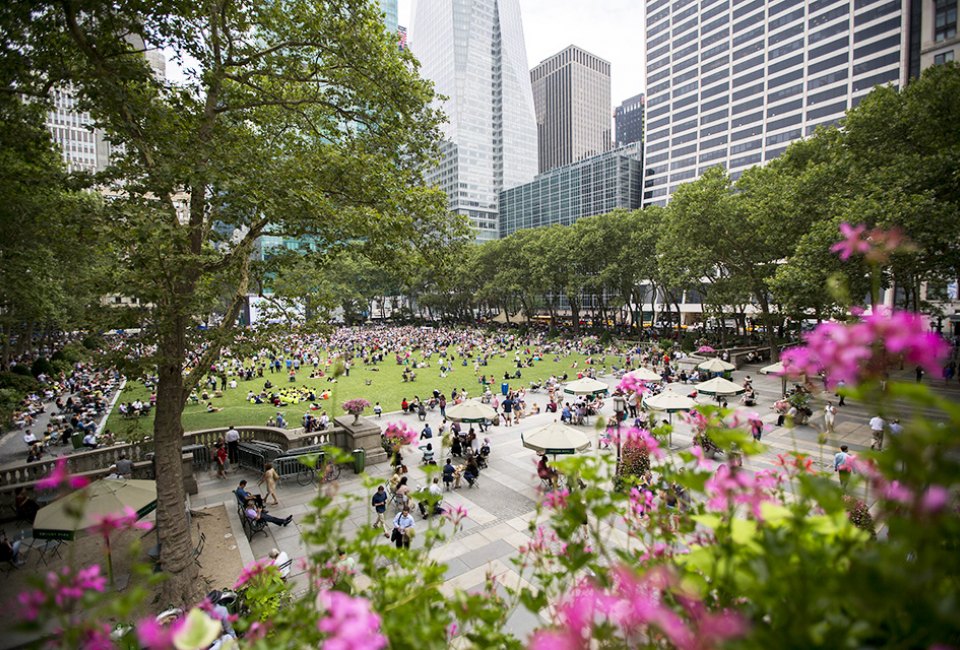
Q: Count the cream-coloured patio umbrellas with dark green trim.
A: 9